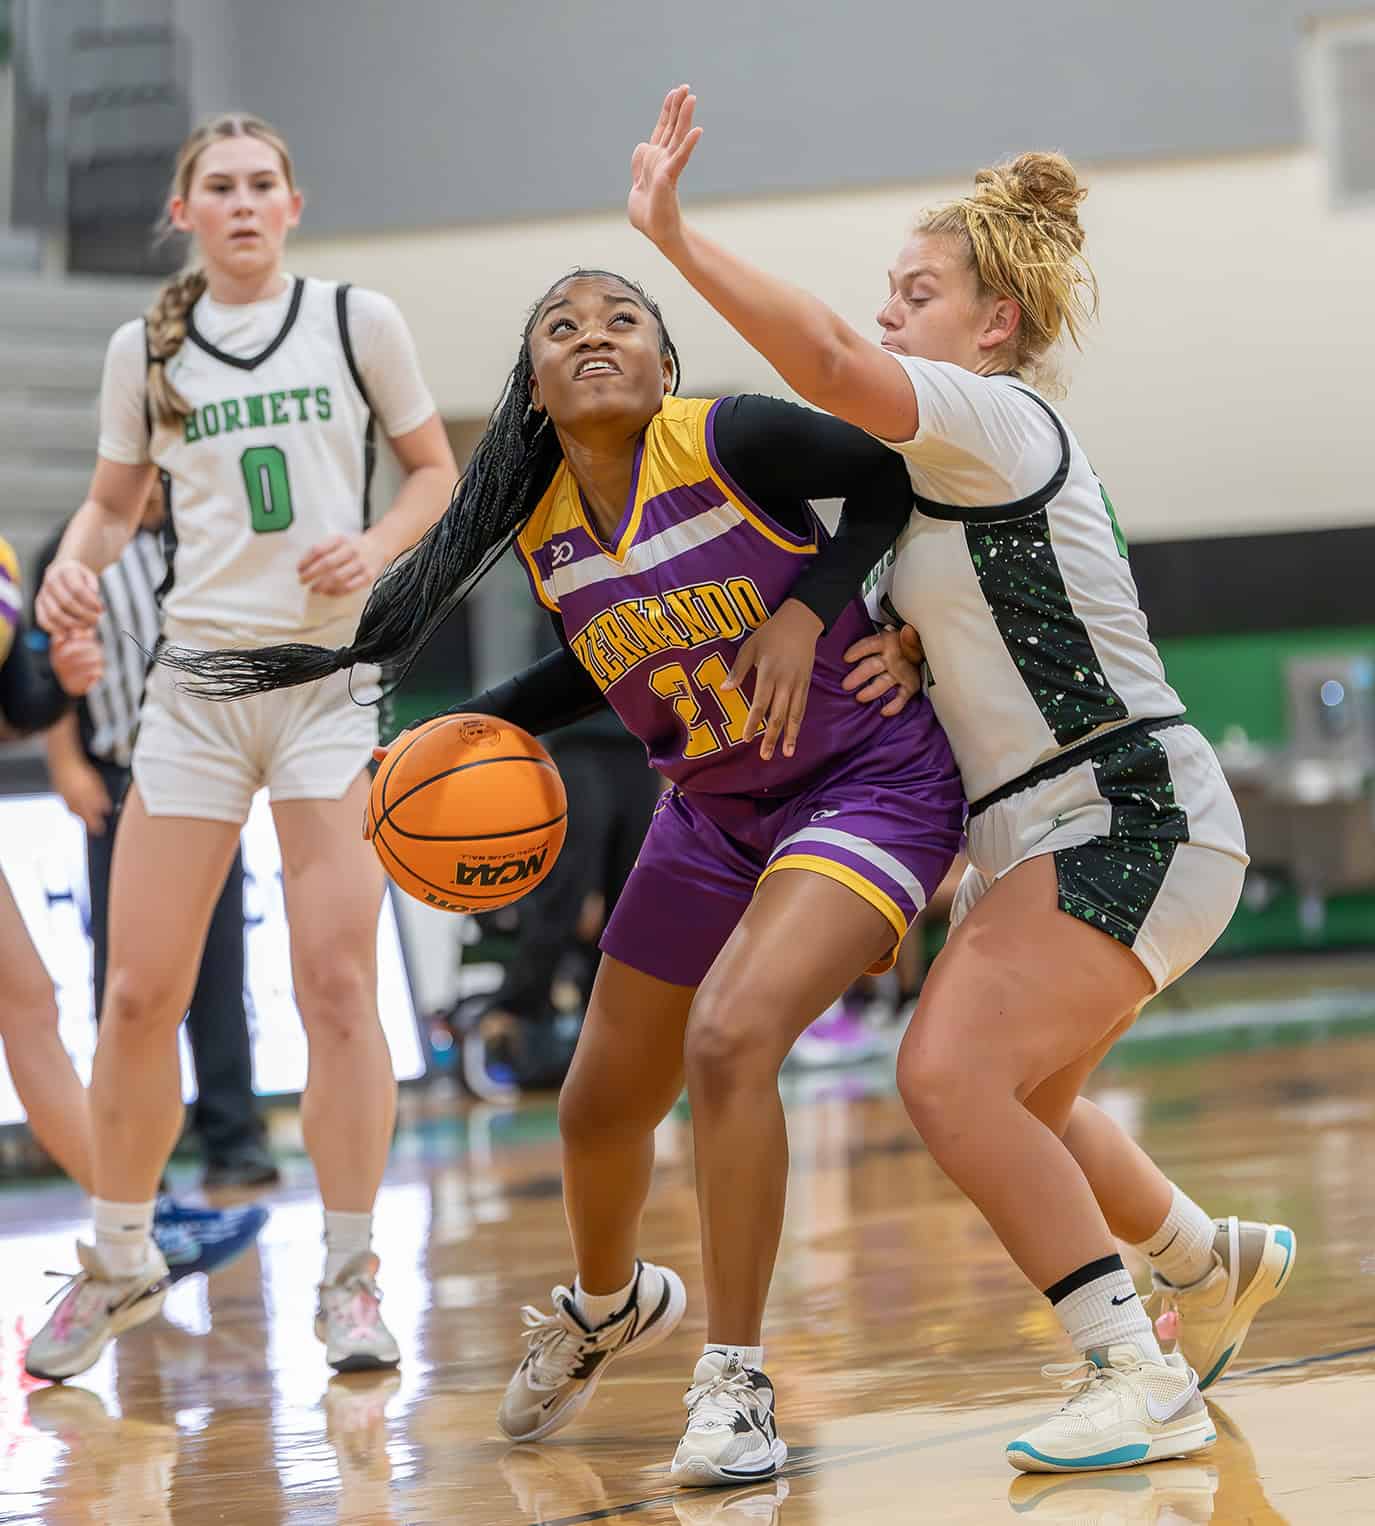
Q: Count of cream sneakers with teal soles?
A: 2